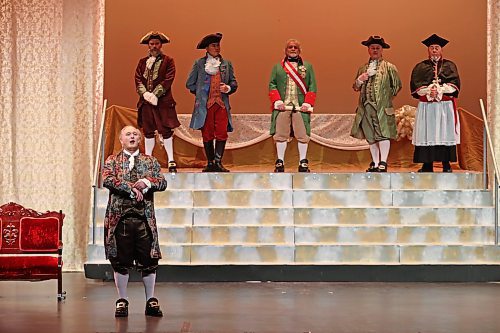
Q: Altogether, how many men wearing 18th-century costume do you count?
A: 6